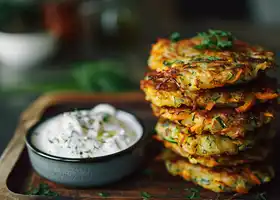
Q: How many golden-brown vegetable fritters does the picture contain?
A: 6